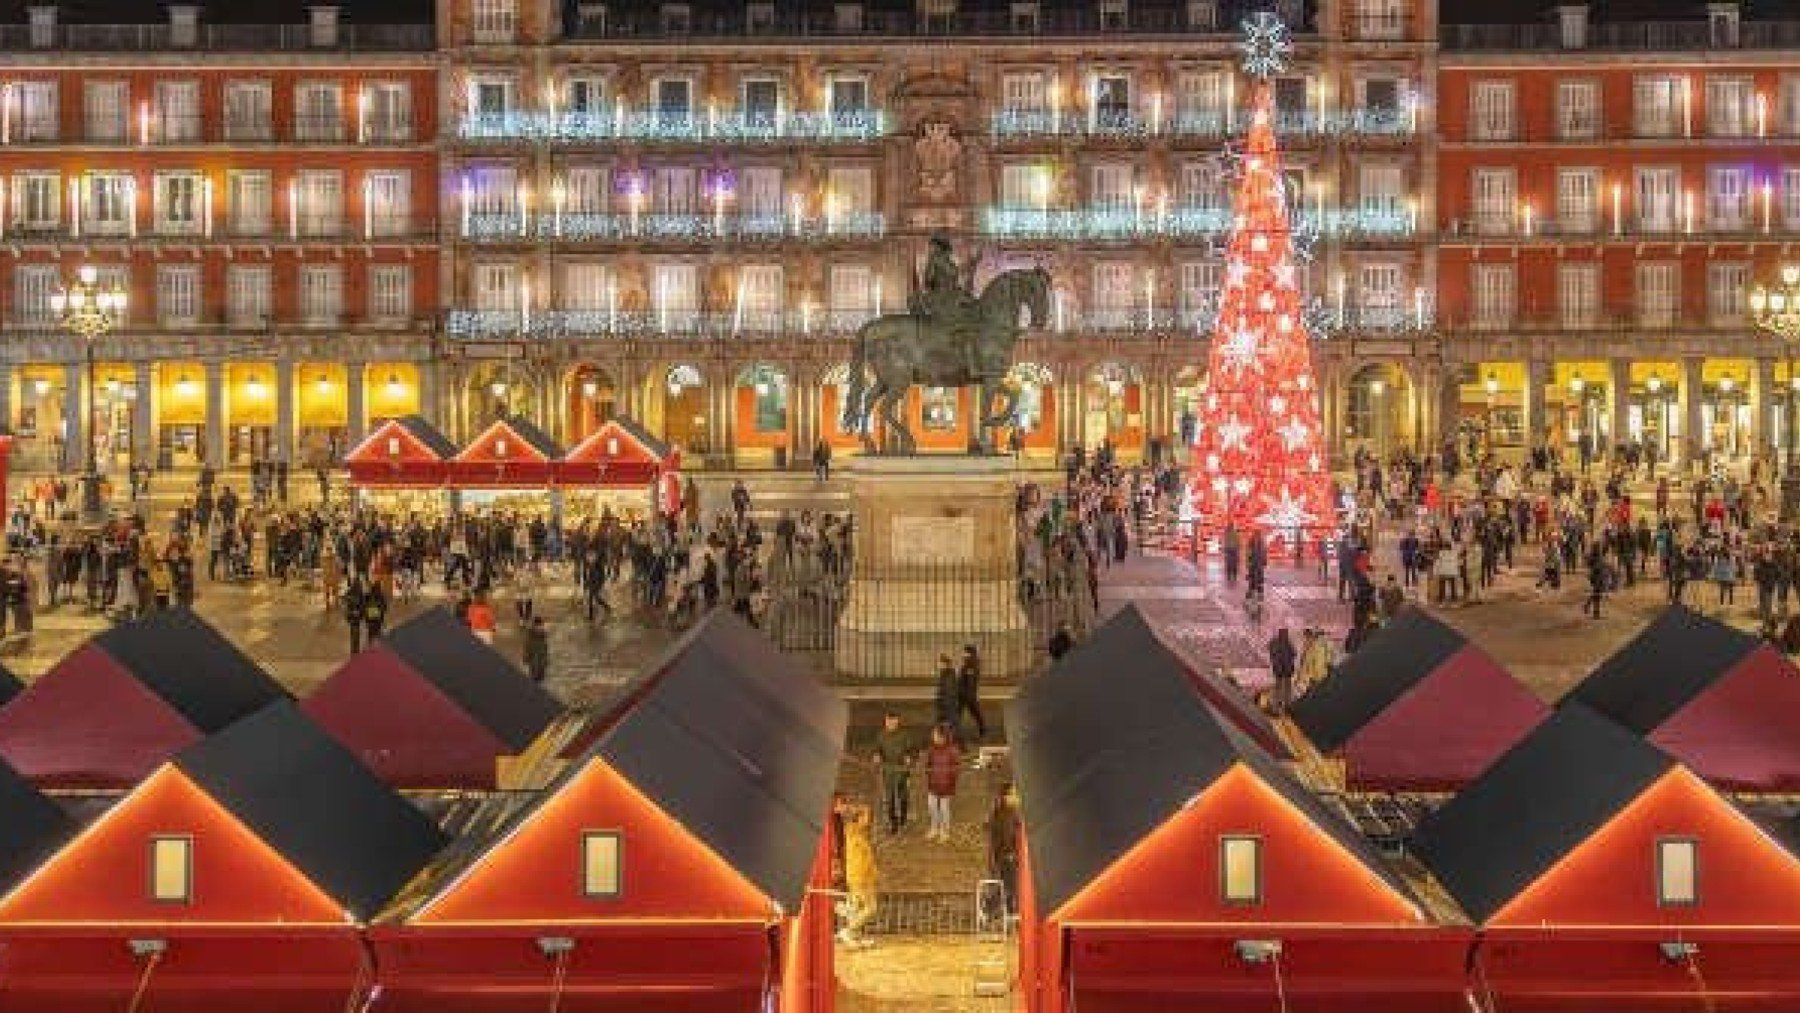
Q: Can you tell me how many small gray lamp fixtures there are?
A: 4